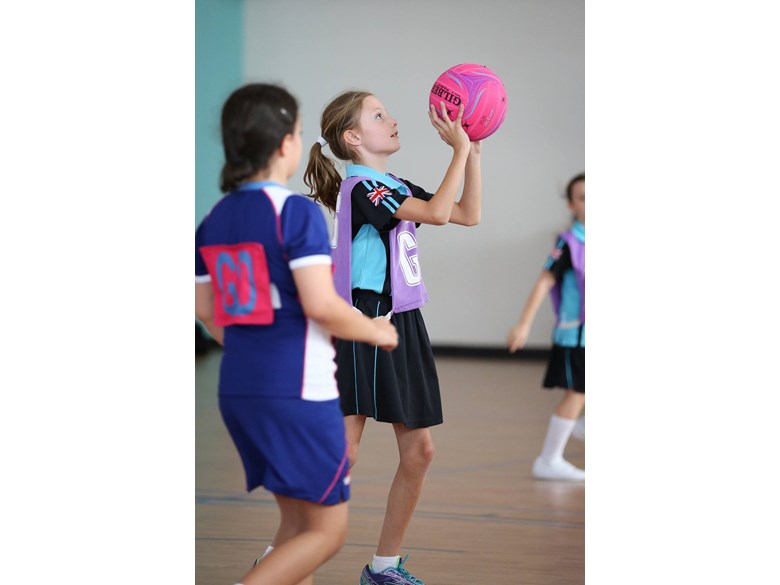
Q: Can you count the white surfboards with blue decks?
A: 0